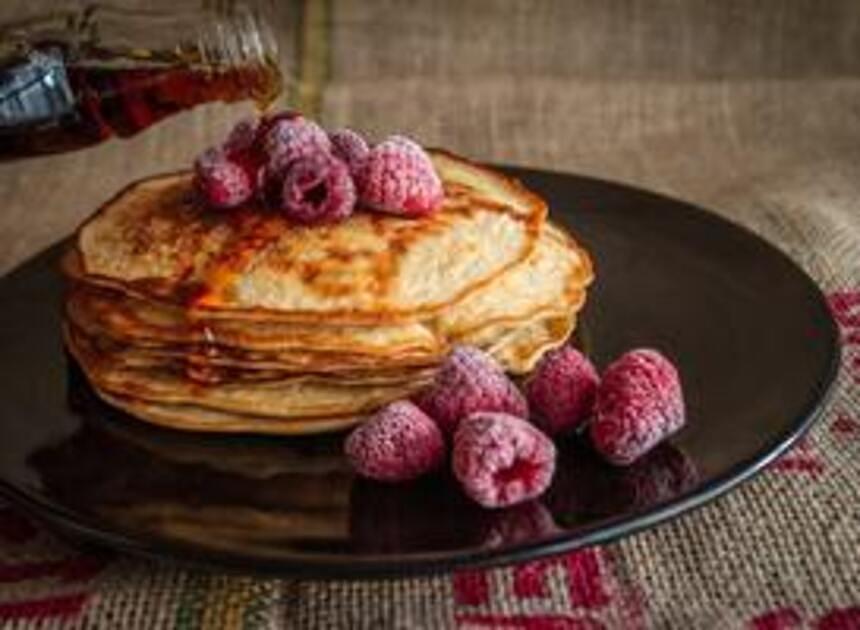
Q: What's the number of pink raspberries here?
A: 11